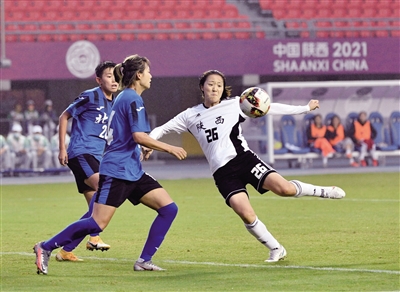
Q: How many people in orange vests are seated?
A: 3